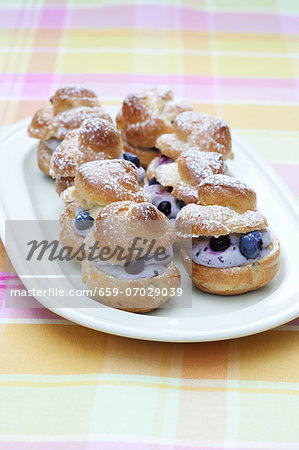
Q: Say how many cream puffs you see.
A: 8